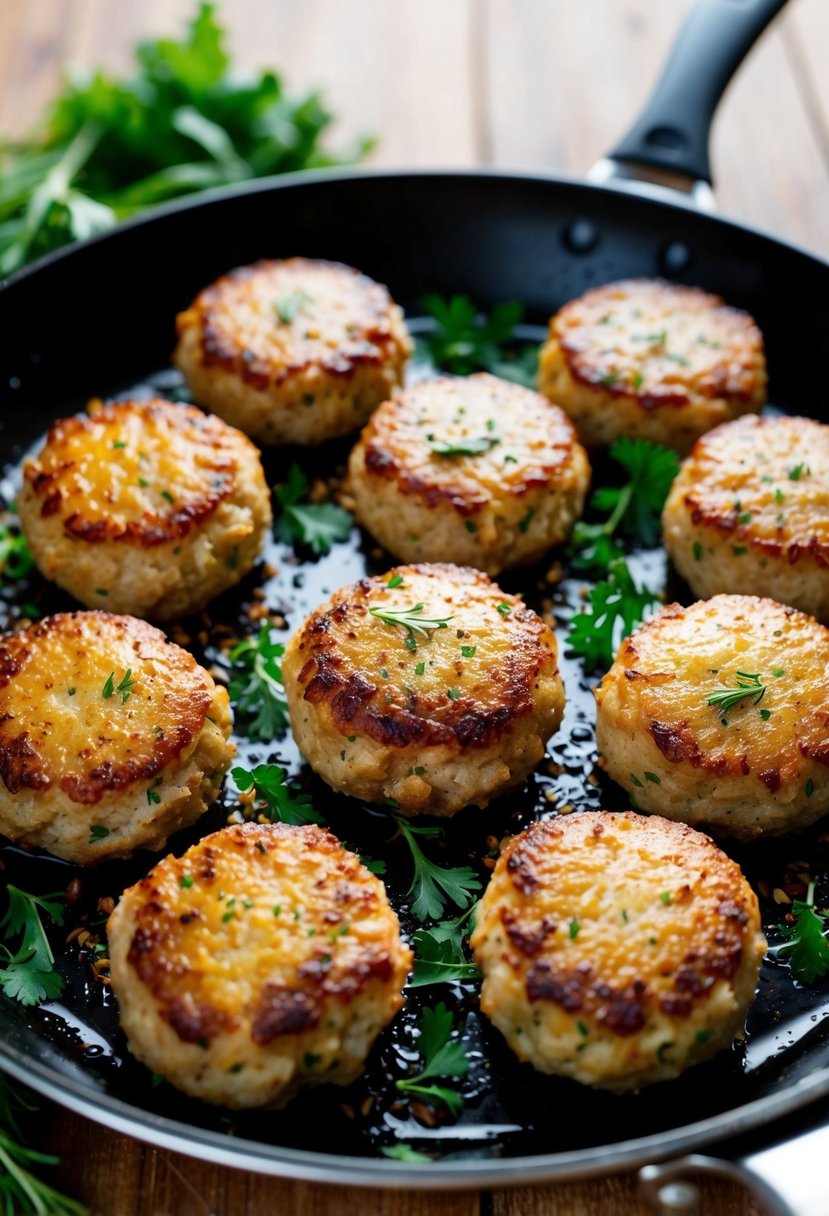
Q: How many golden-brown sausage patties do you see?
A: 10